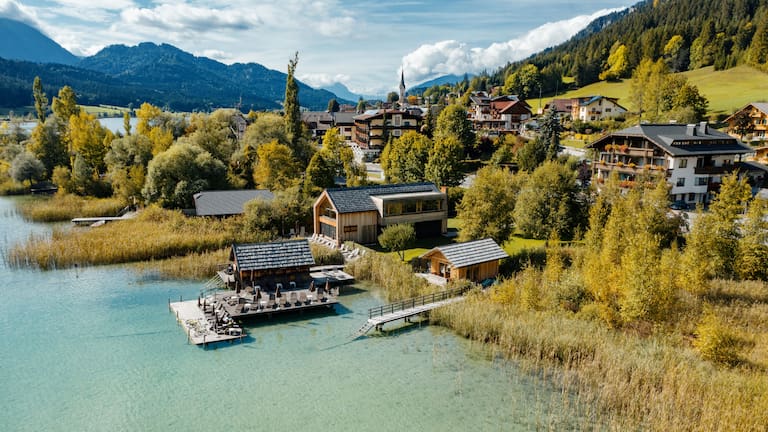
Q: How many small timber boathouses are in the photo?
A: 2